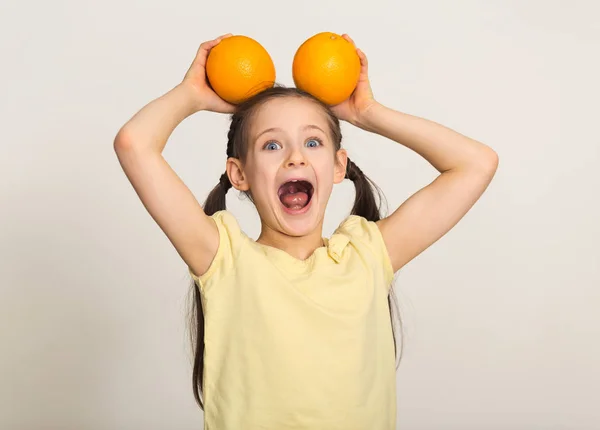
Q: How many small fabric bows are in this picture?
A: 1